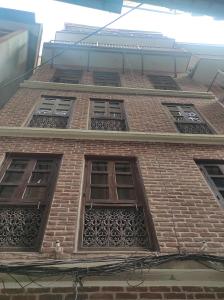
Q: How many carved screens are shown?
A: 5